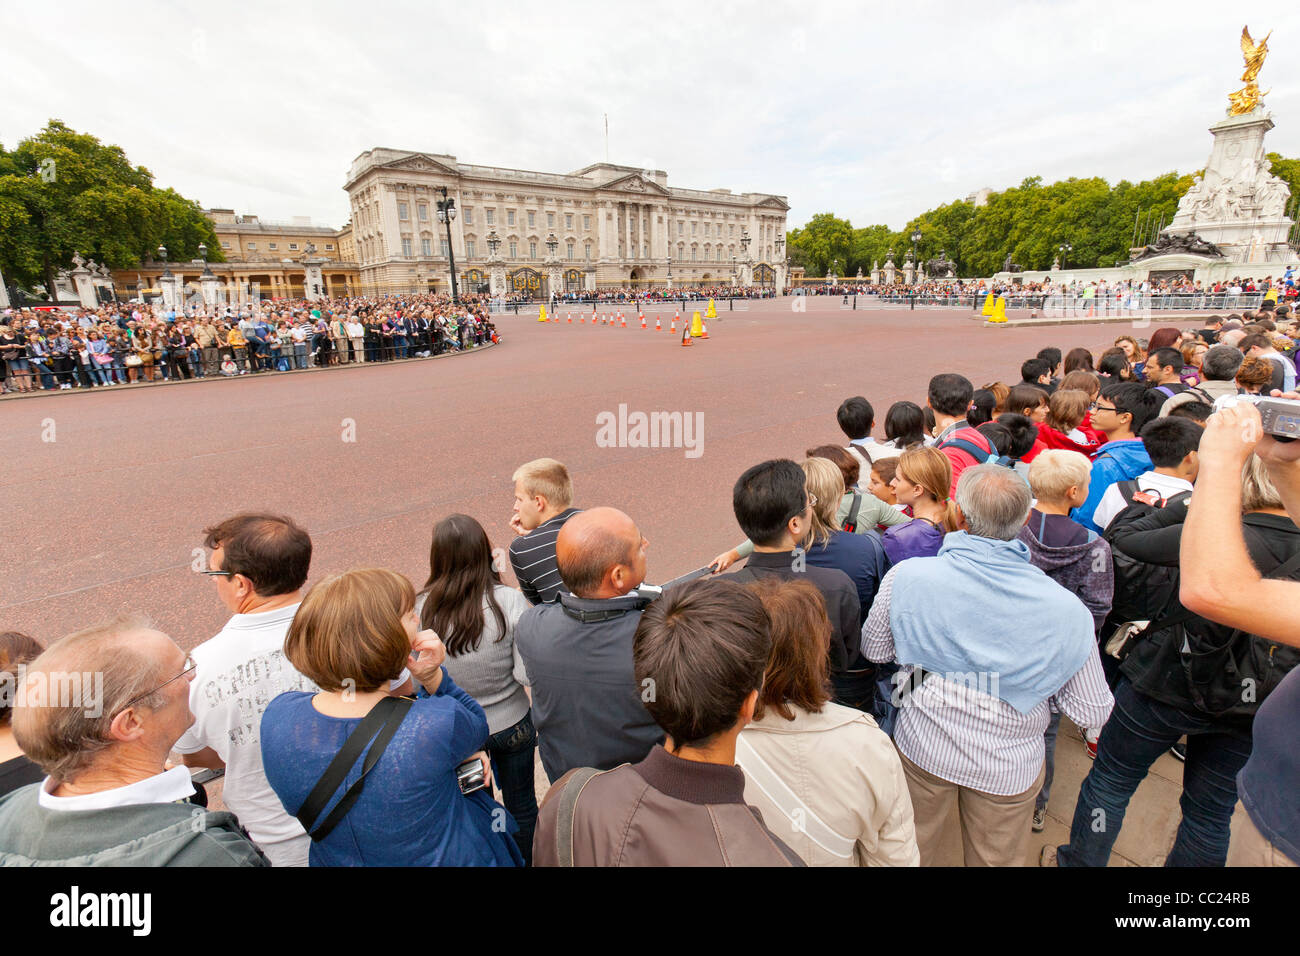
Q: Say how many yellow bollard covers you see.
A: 6